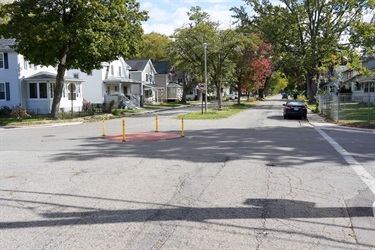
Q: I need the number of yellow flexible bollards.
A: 4